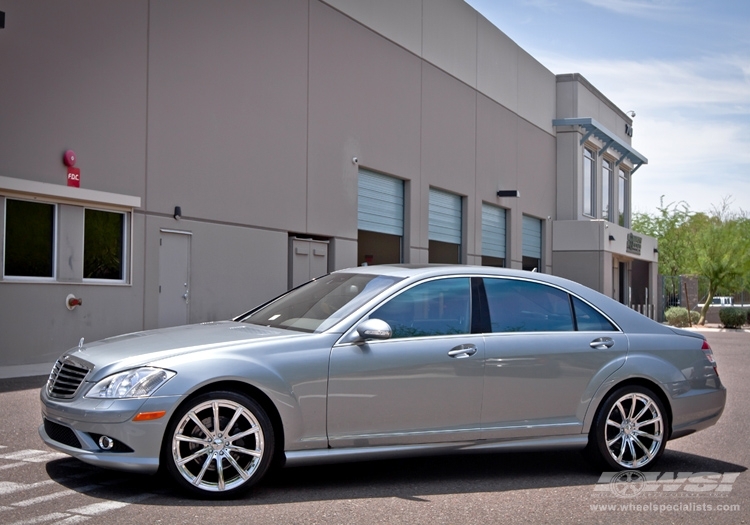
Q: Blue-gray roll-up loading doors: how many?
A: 4